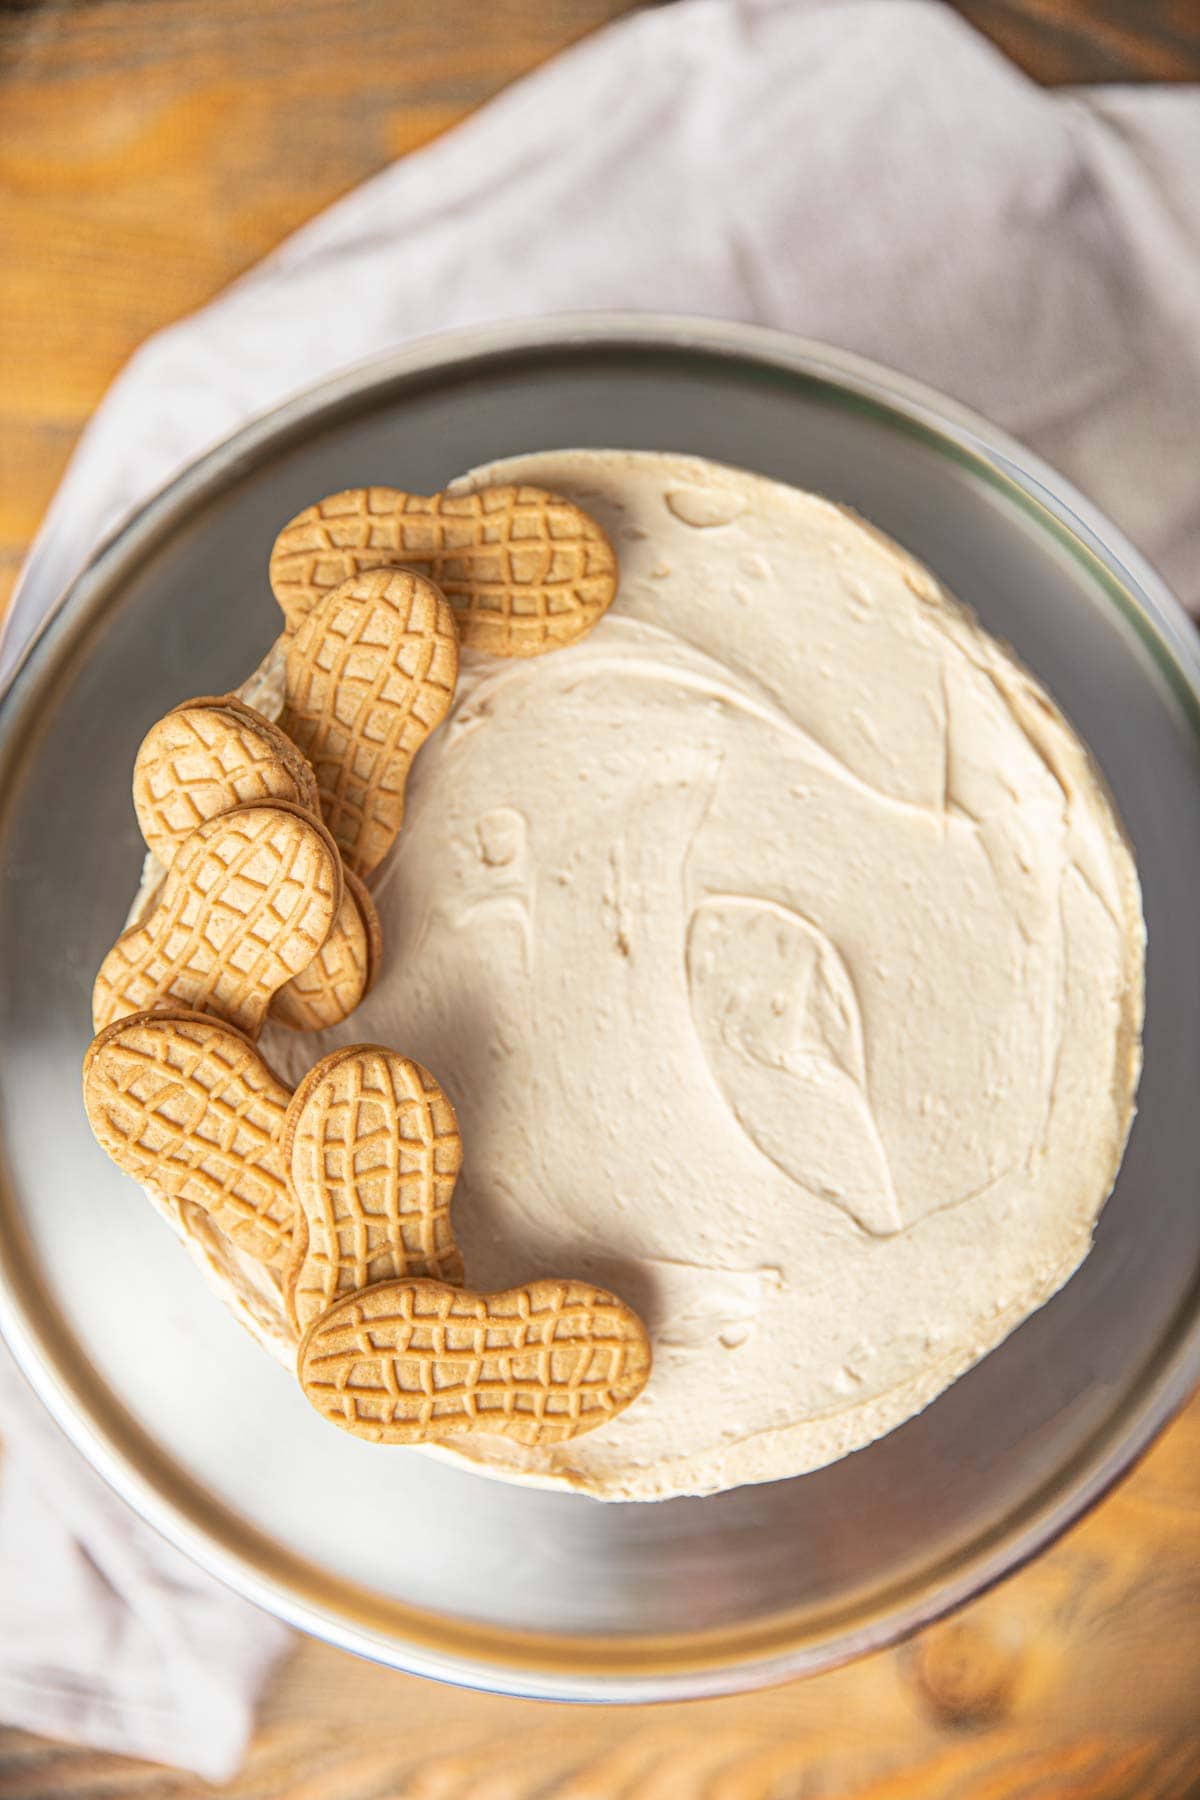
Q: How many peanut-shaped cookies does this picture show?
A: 7